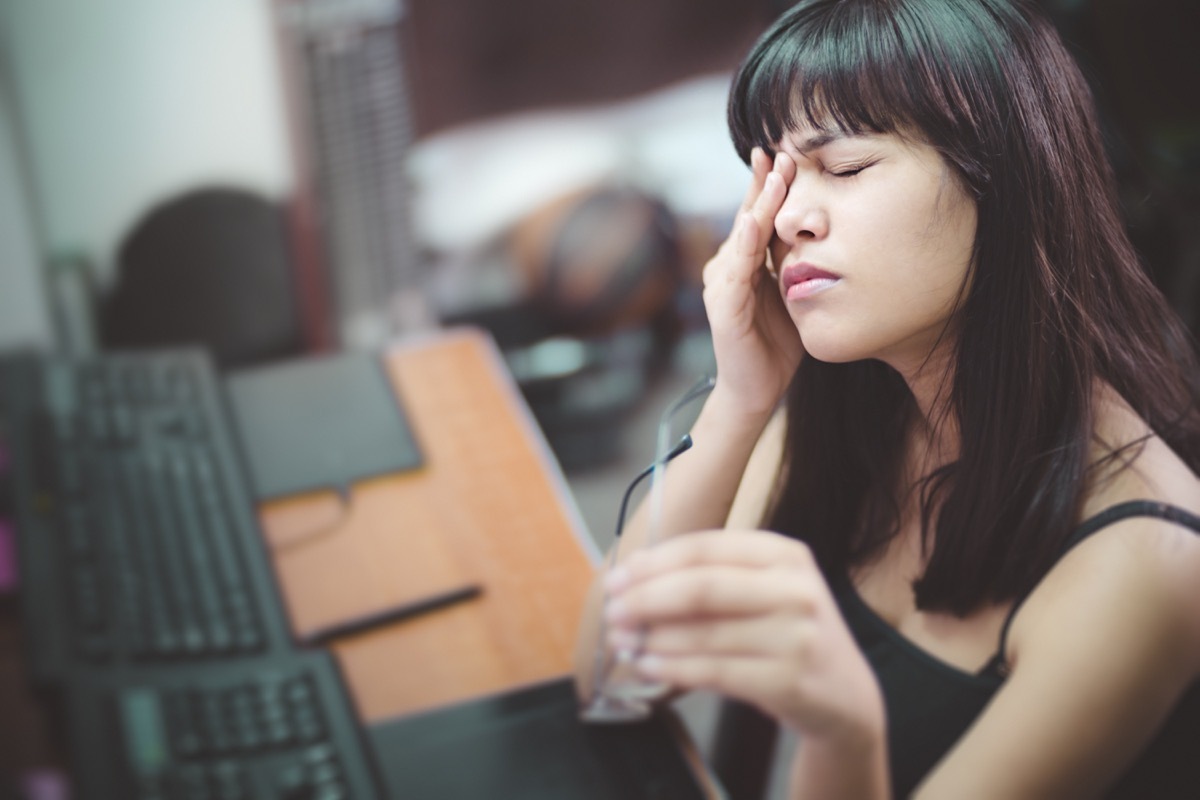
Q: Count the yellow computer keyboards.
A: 0